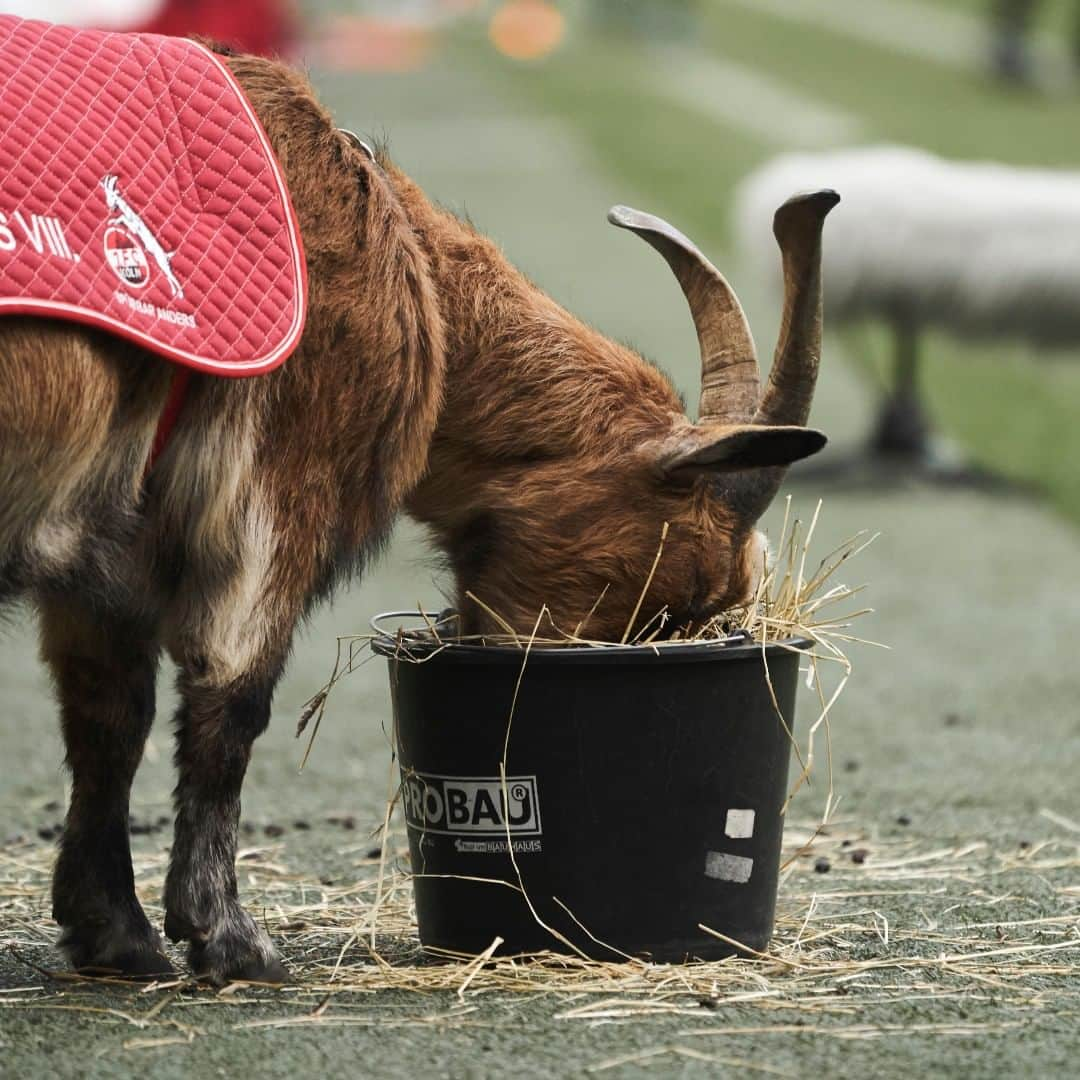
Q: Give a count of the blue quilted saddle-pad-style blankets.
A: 0